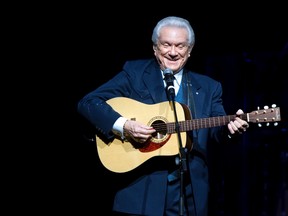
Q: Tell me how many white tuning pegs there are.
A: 6